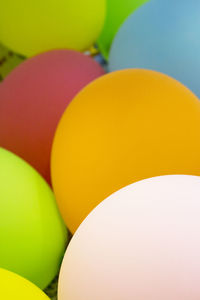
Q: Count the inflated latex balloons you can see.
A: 8